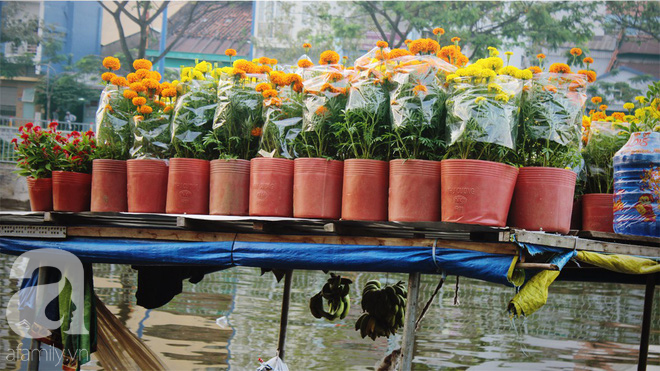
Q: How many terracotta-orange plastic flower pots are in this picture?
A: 13